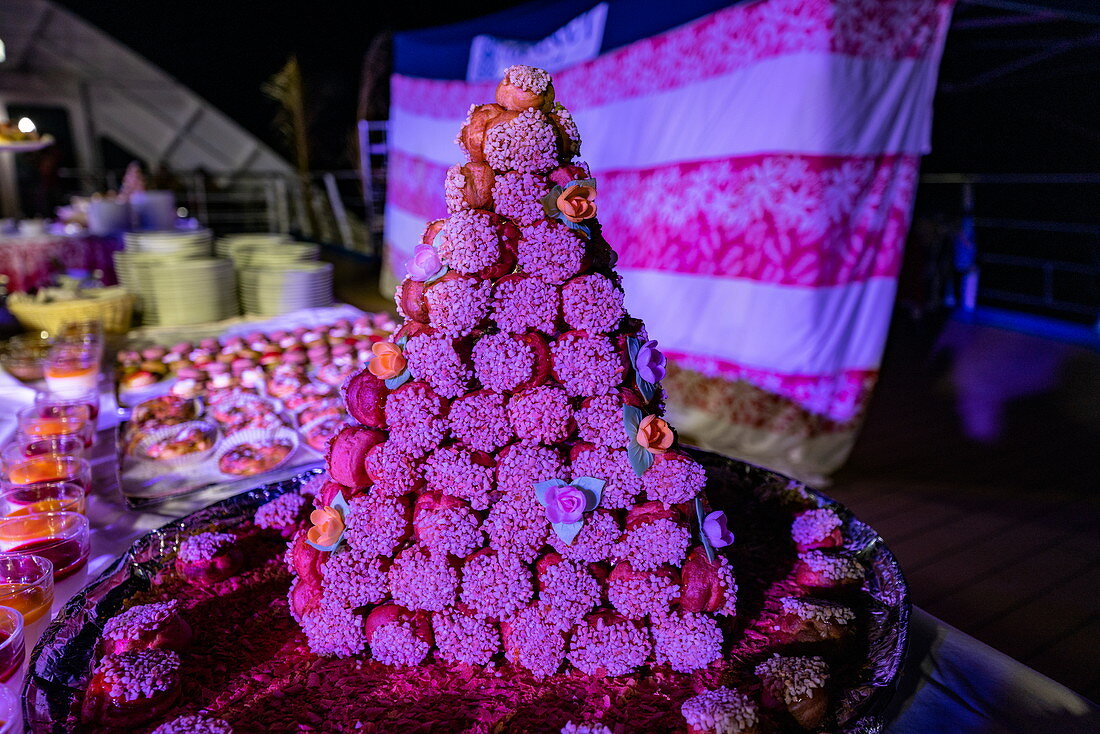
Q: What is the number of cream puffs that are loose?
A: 12